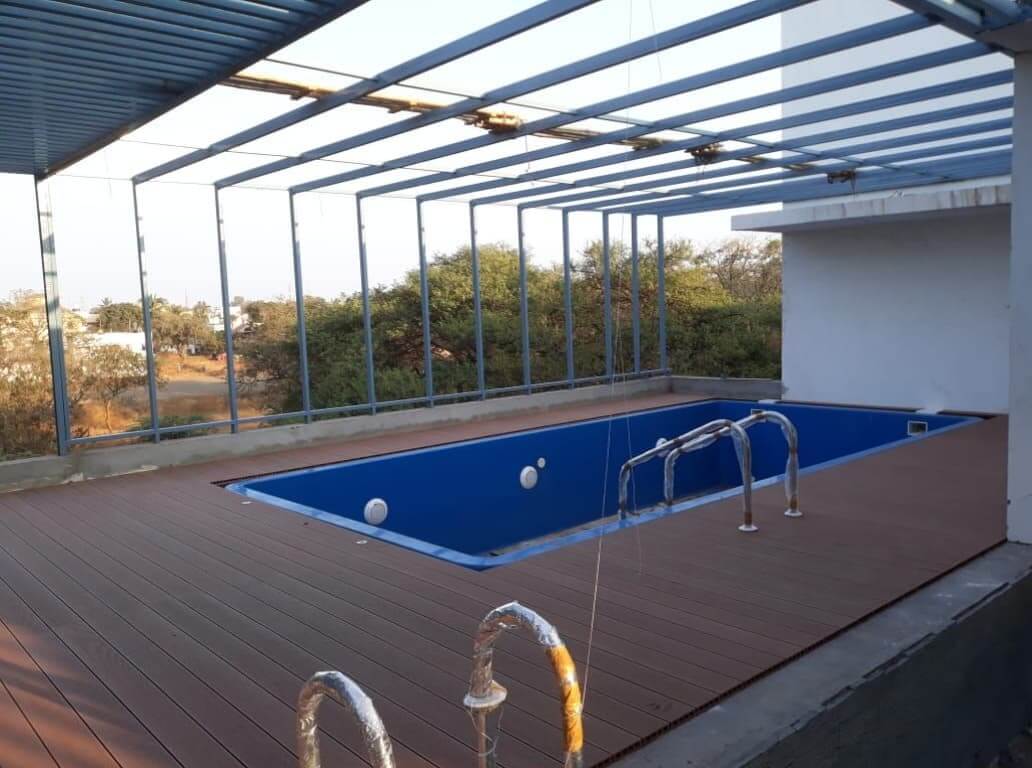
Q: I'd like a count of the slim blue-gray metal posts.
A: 12